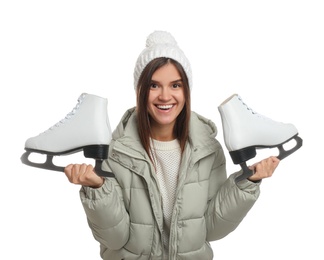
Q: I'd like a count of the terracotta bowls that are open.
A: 0